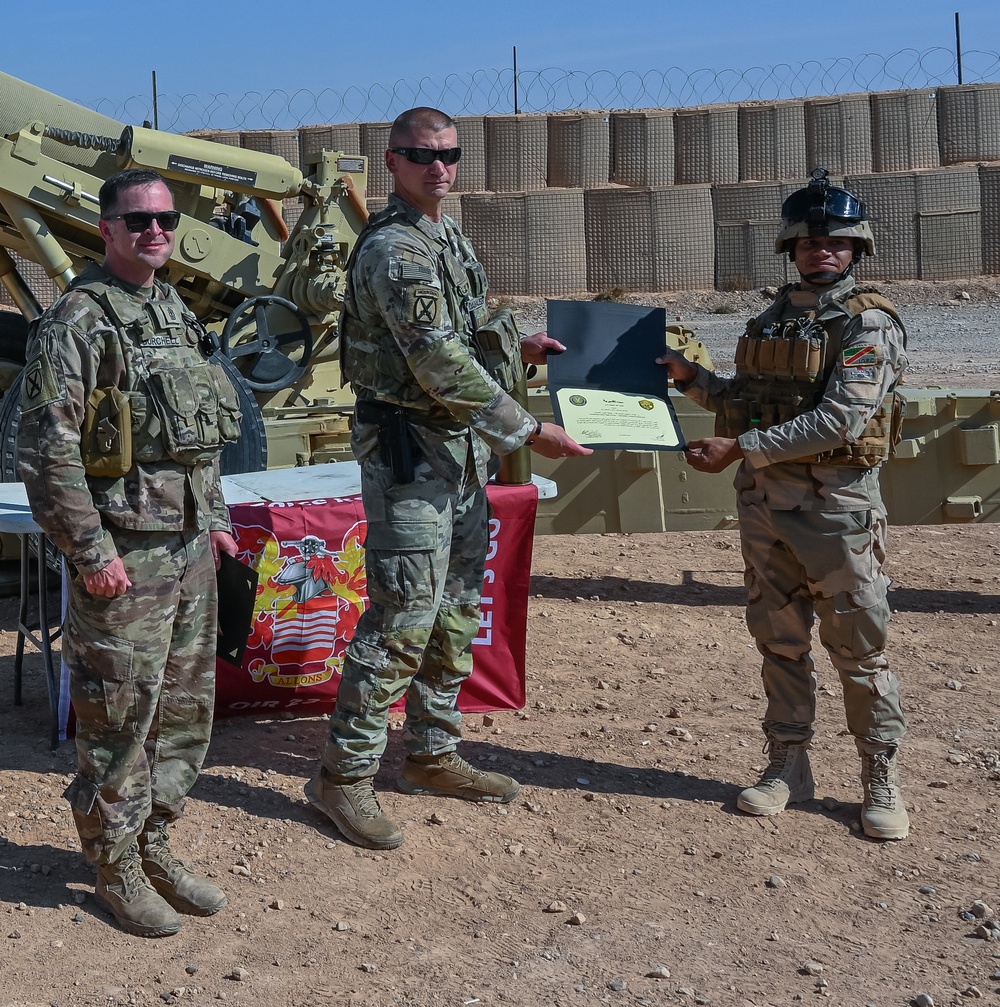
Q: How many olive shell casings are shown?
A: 1